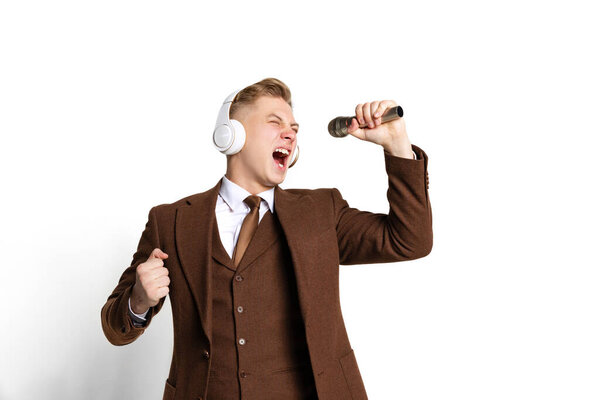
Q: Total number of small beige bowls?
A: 0